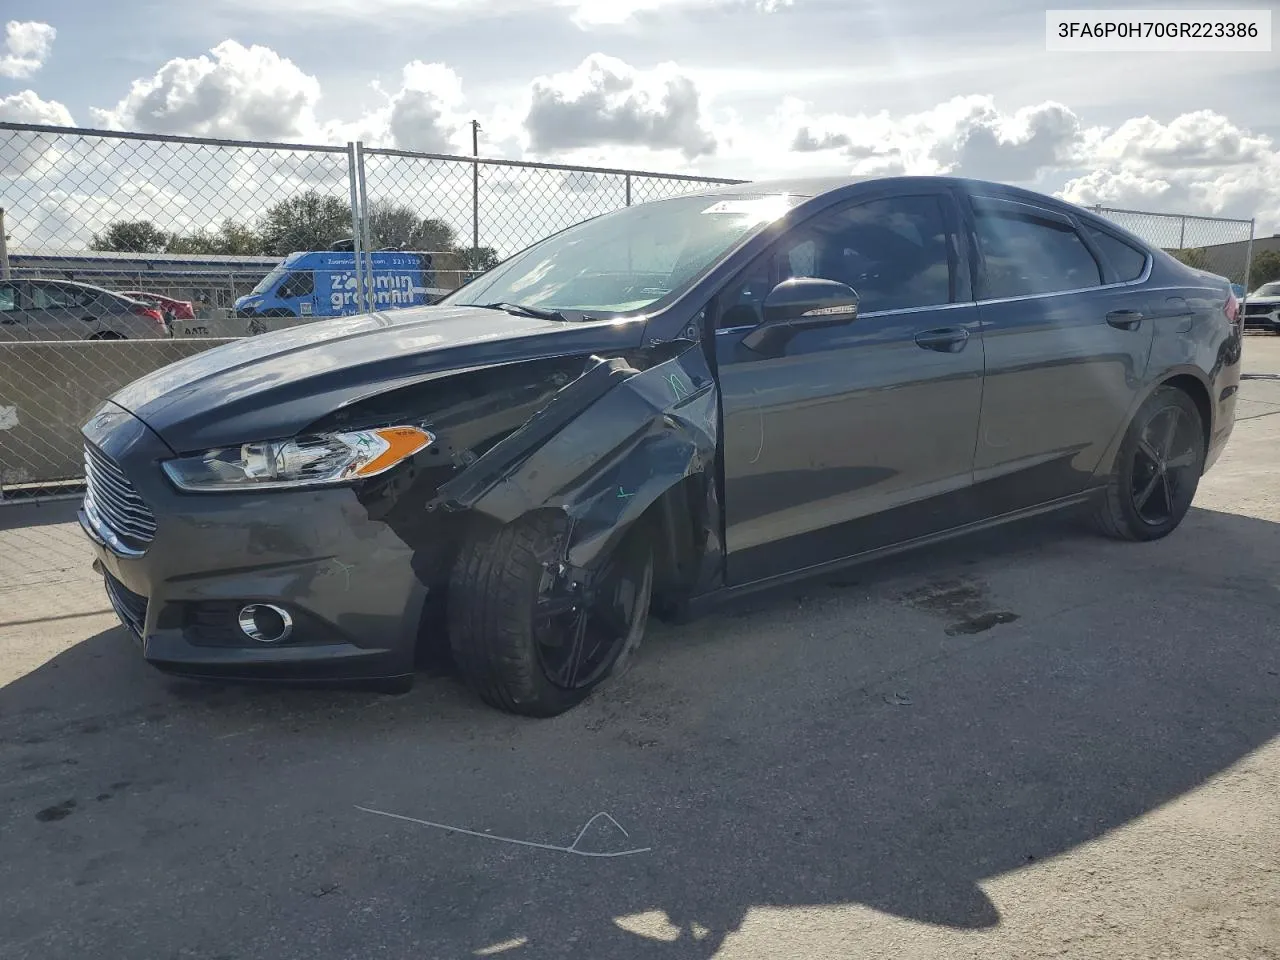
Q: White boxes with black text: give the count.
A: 1